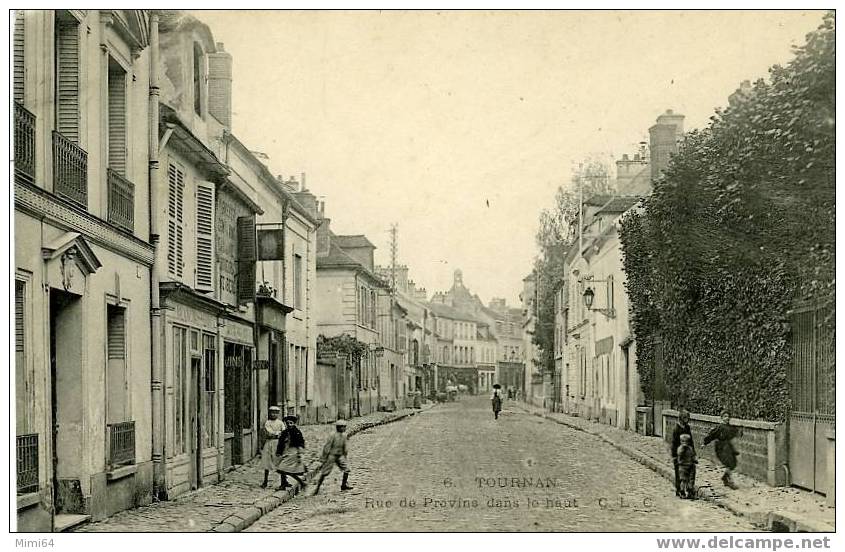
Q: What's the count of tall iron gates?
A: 1